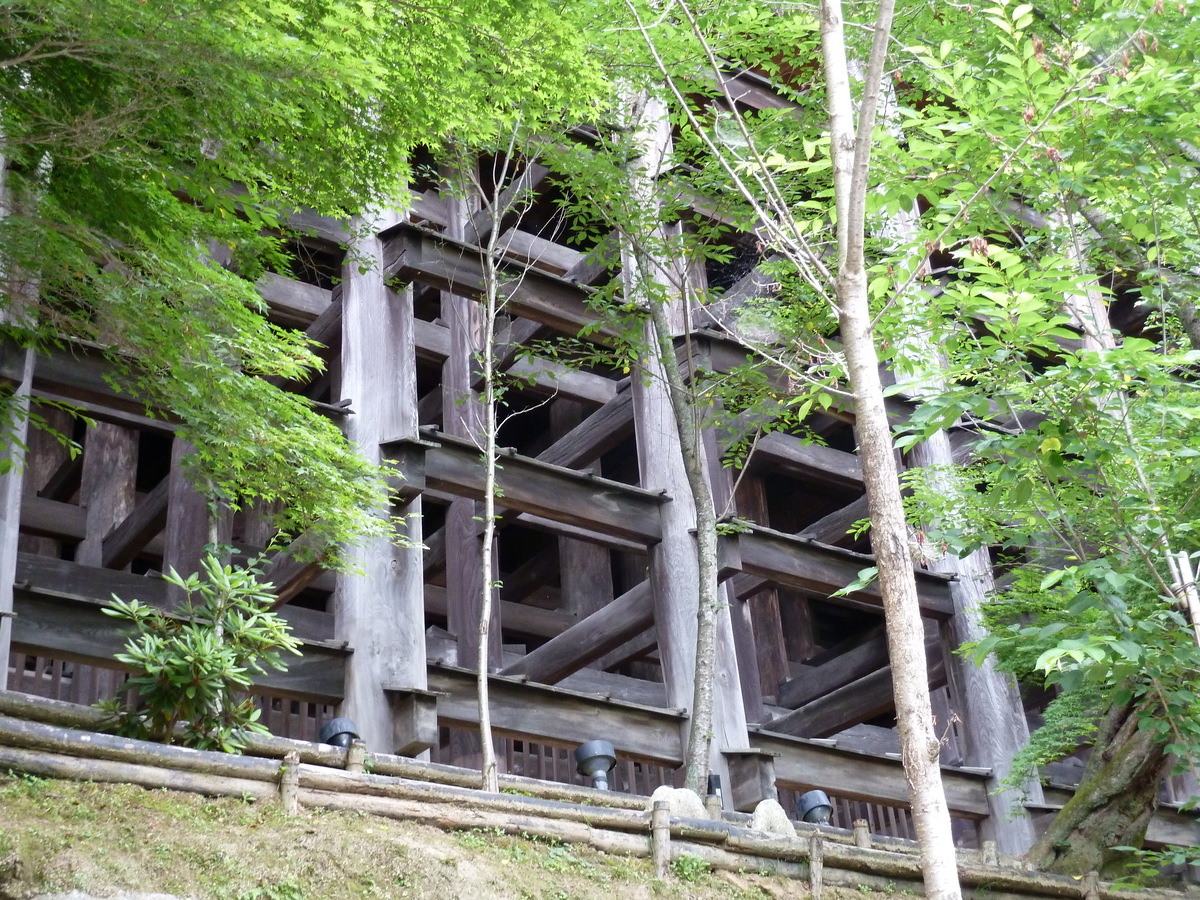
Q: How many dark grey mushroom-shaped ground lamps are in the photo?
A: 3